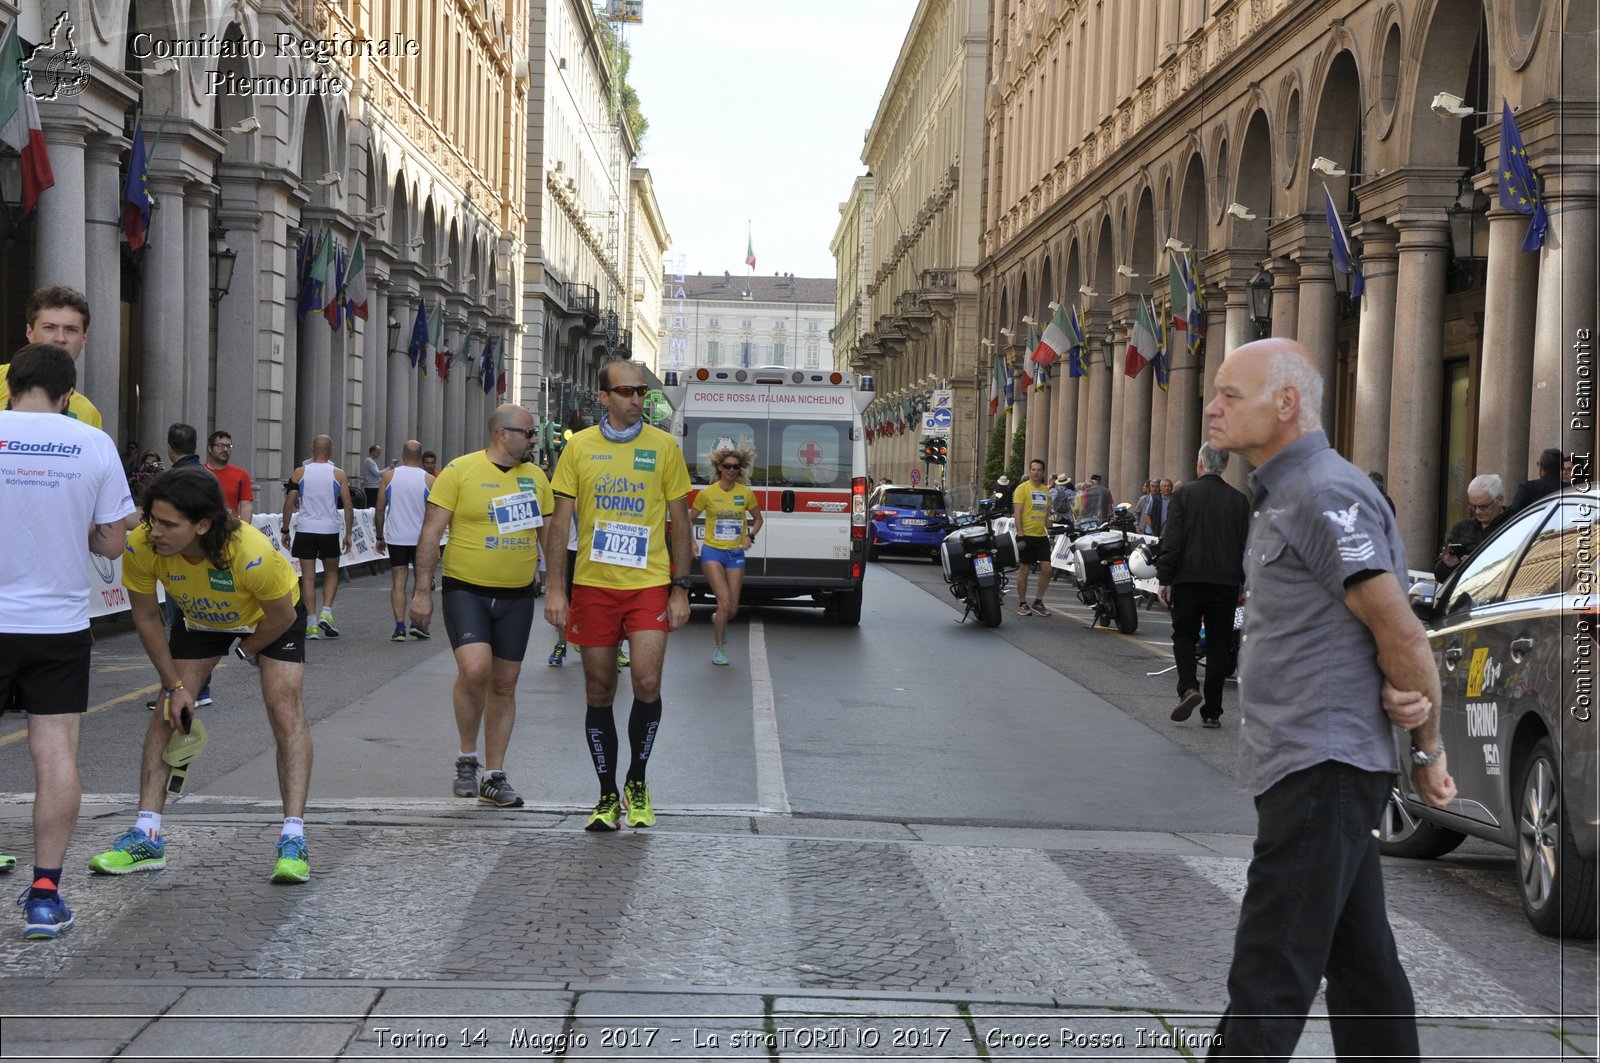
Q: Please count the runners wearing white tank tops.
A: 2